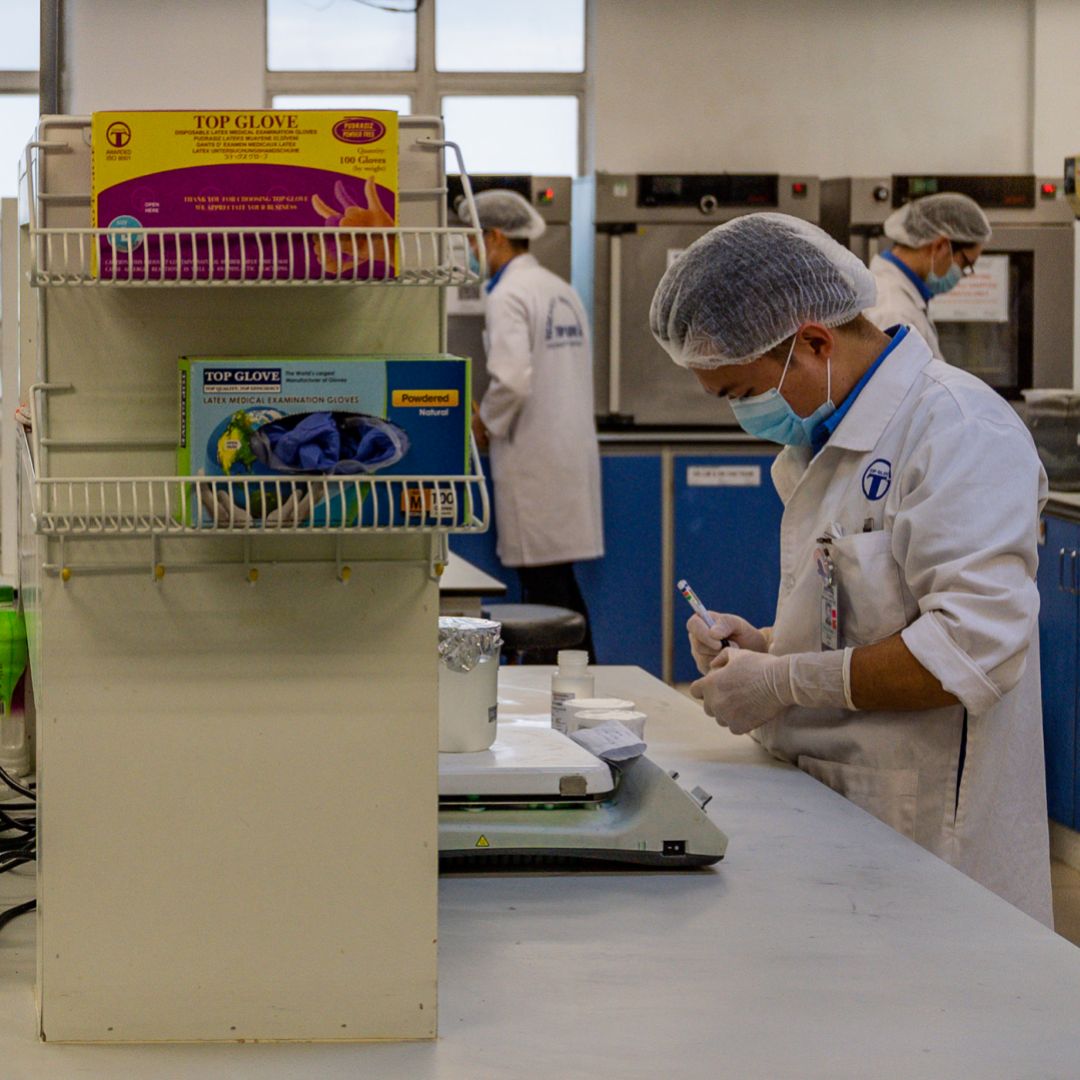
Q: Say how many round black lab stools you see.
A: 1